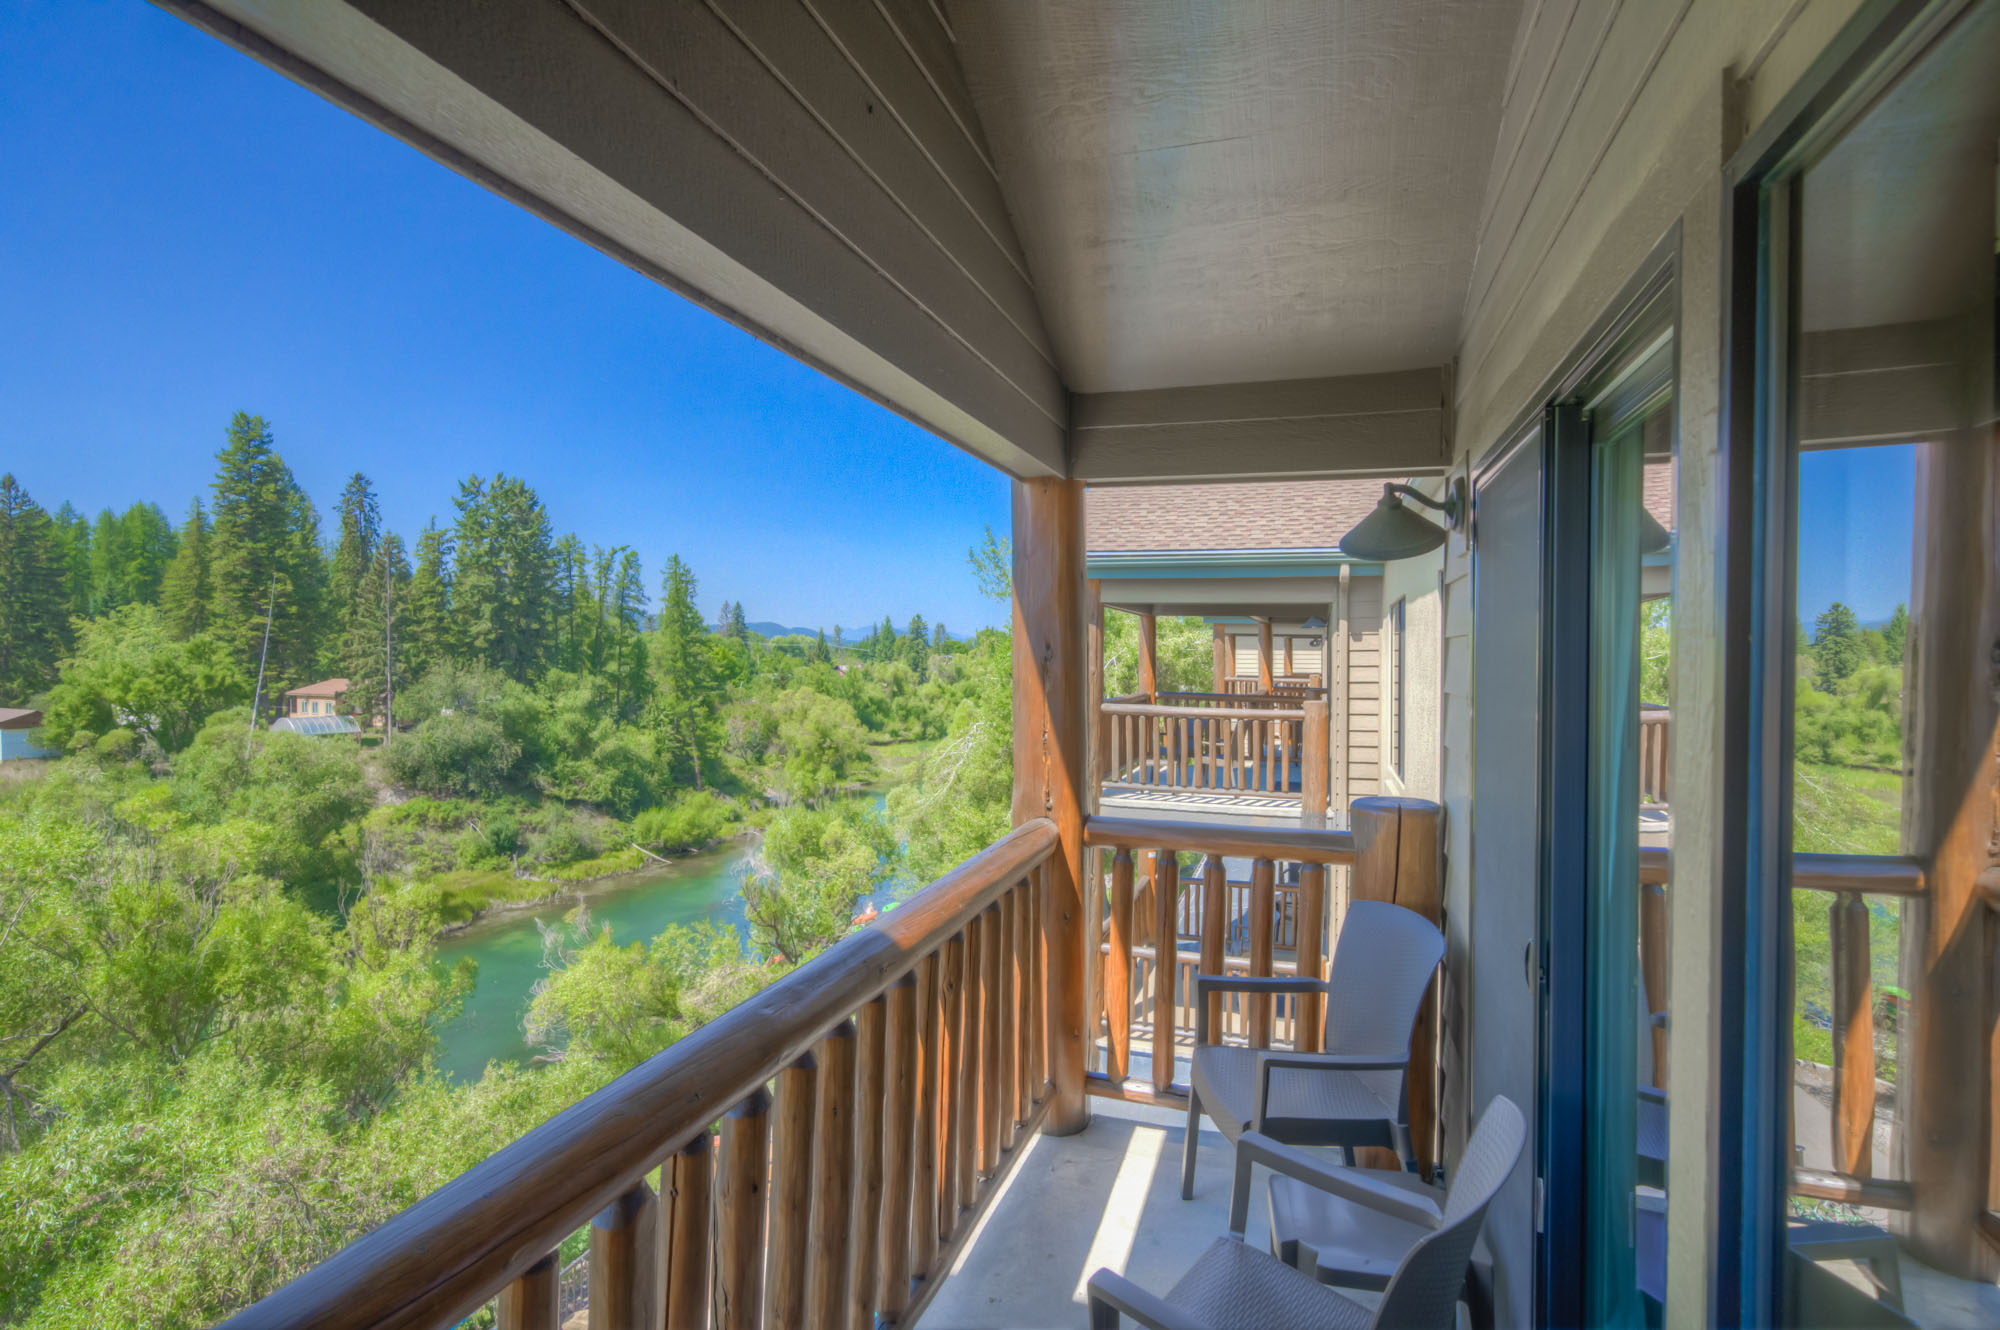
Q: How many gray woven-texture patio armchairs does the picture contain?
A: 2